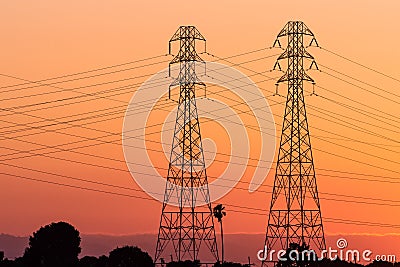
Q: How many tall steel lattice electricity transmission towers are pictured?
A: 2